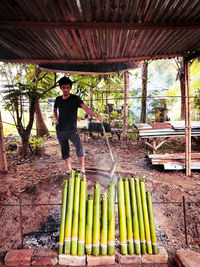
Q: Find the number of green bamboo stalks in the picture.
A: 14